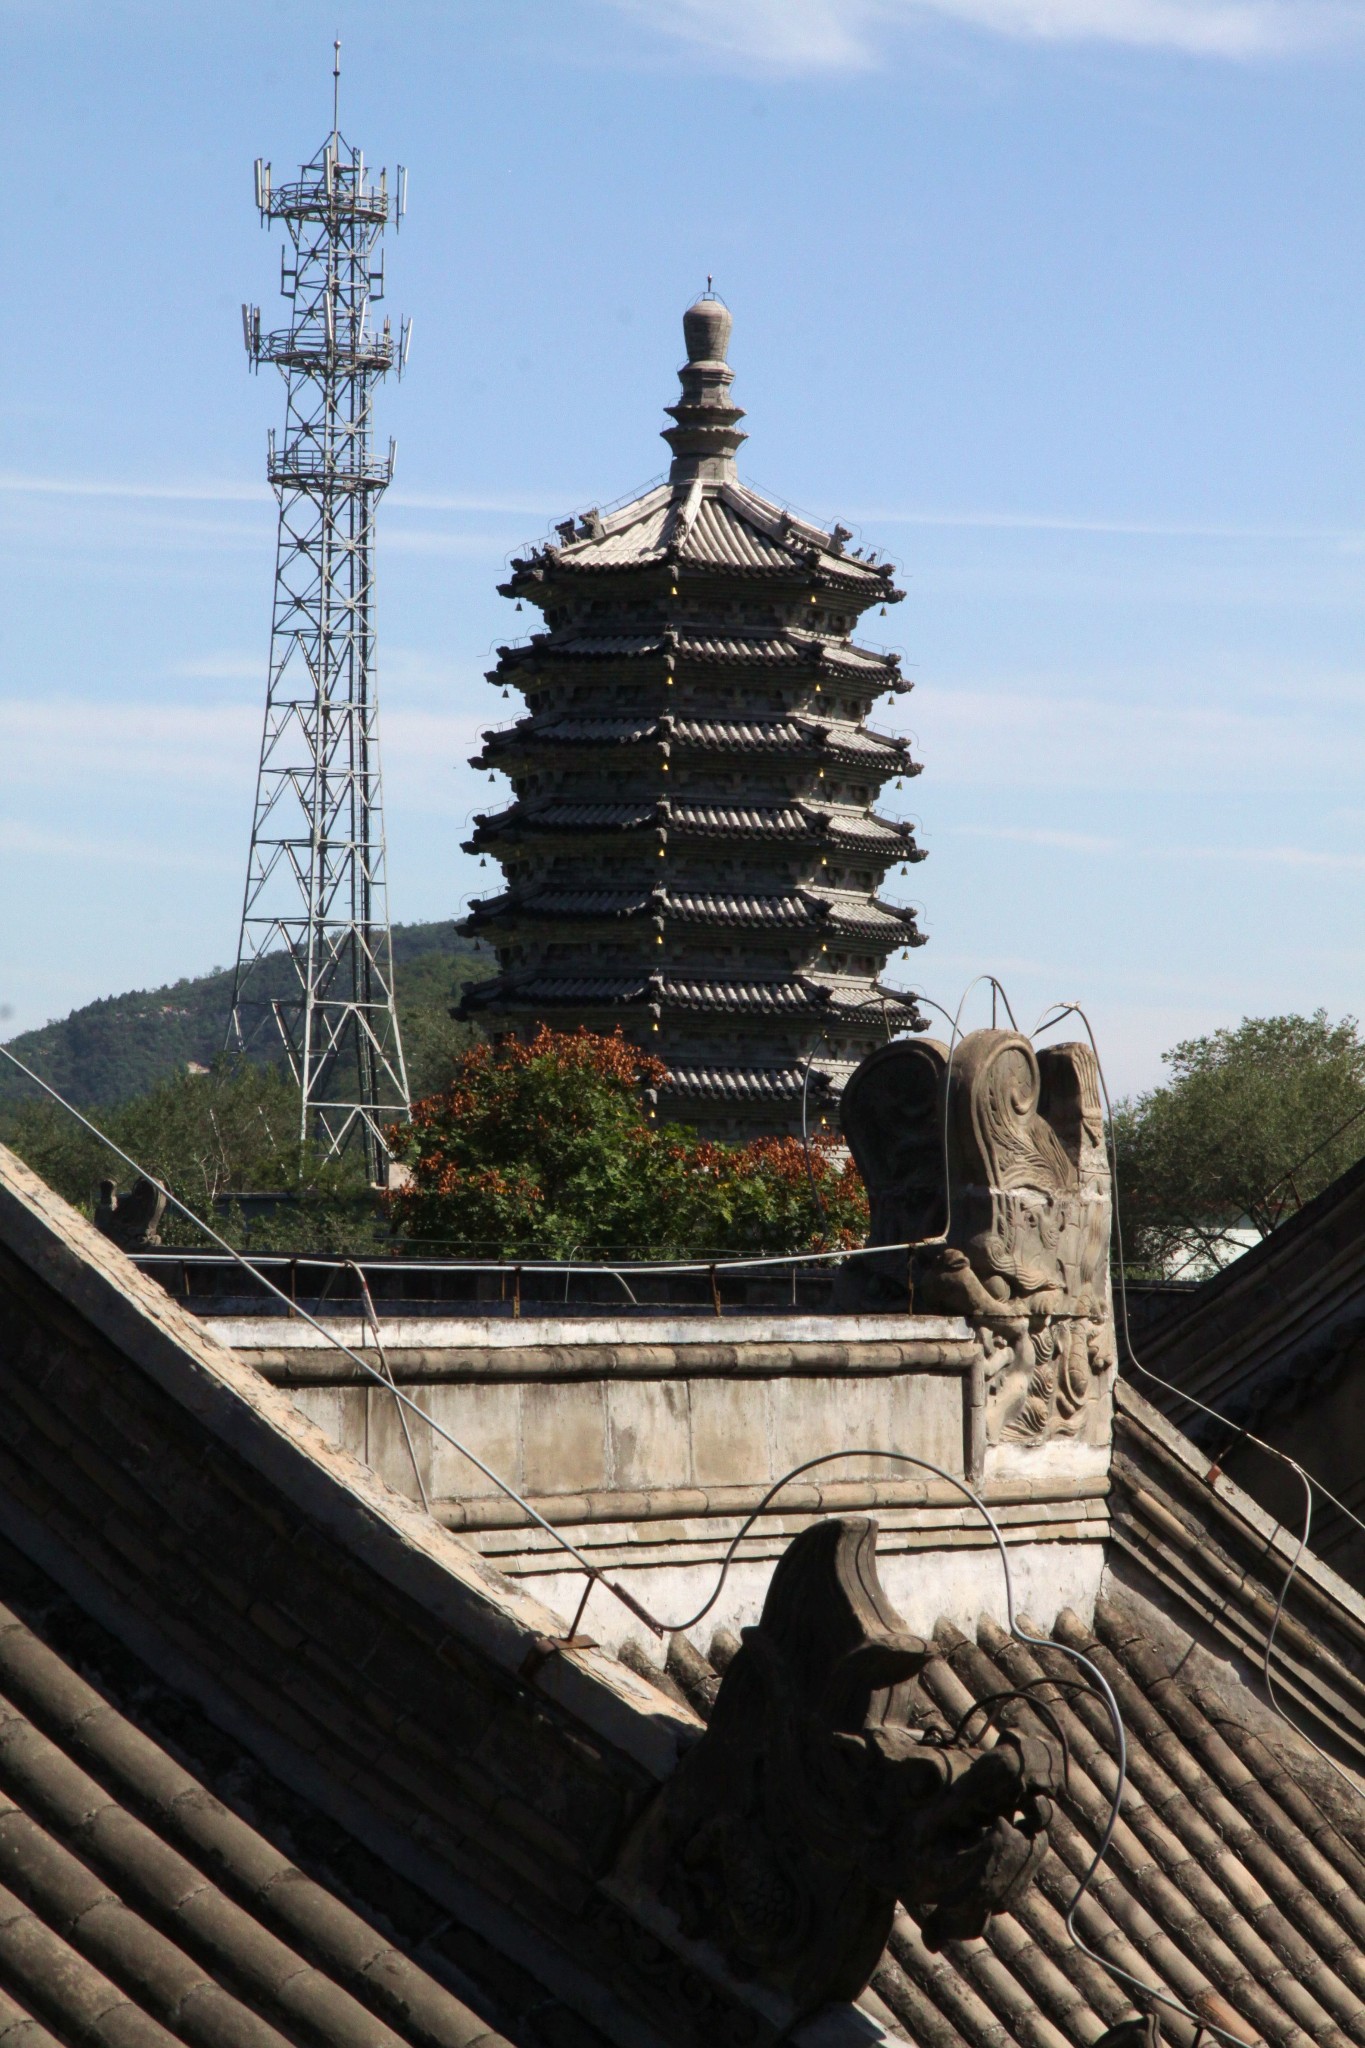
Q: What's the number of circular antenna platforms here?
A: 3